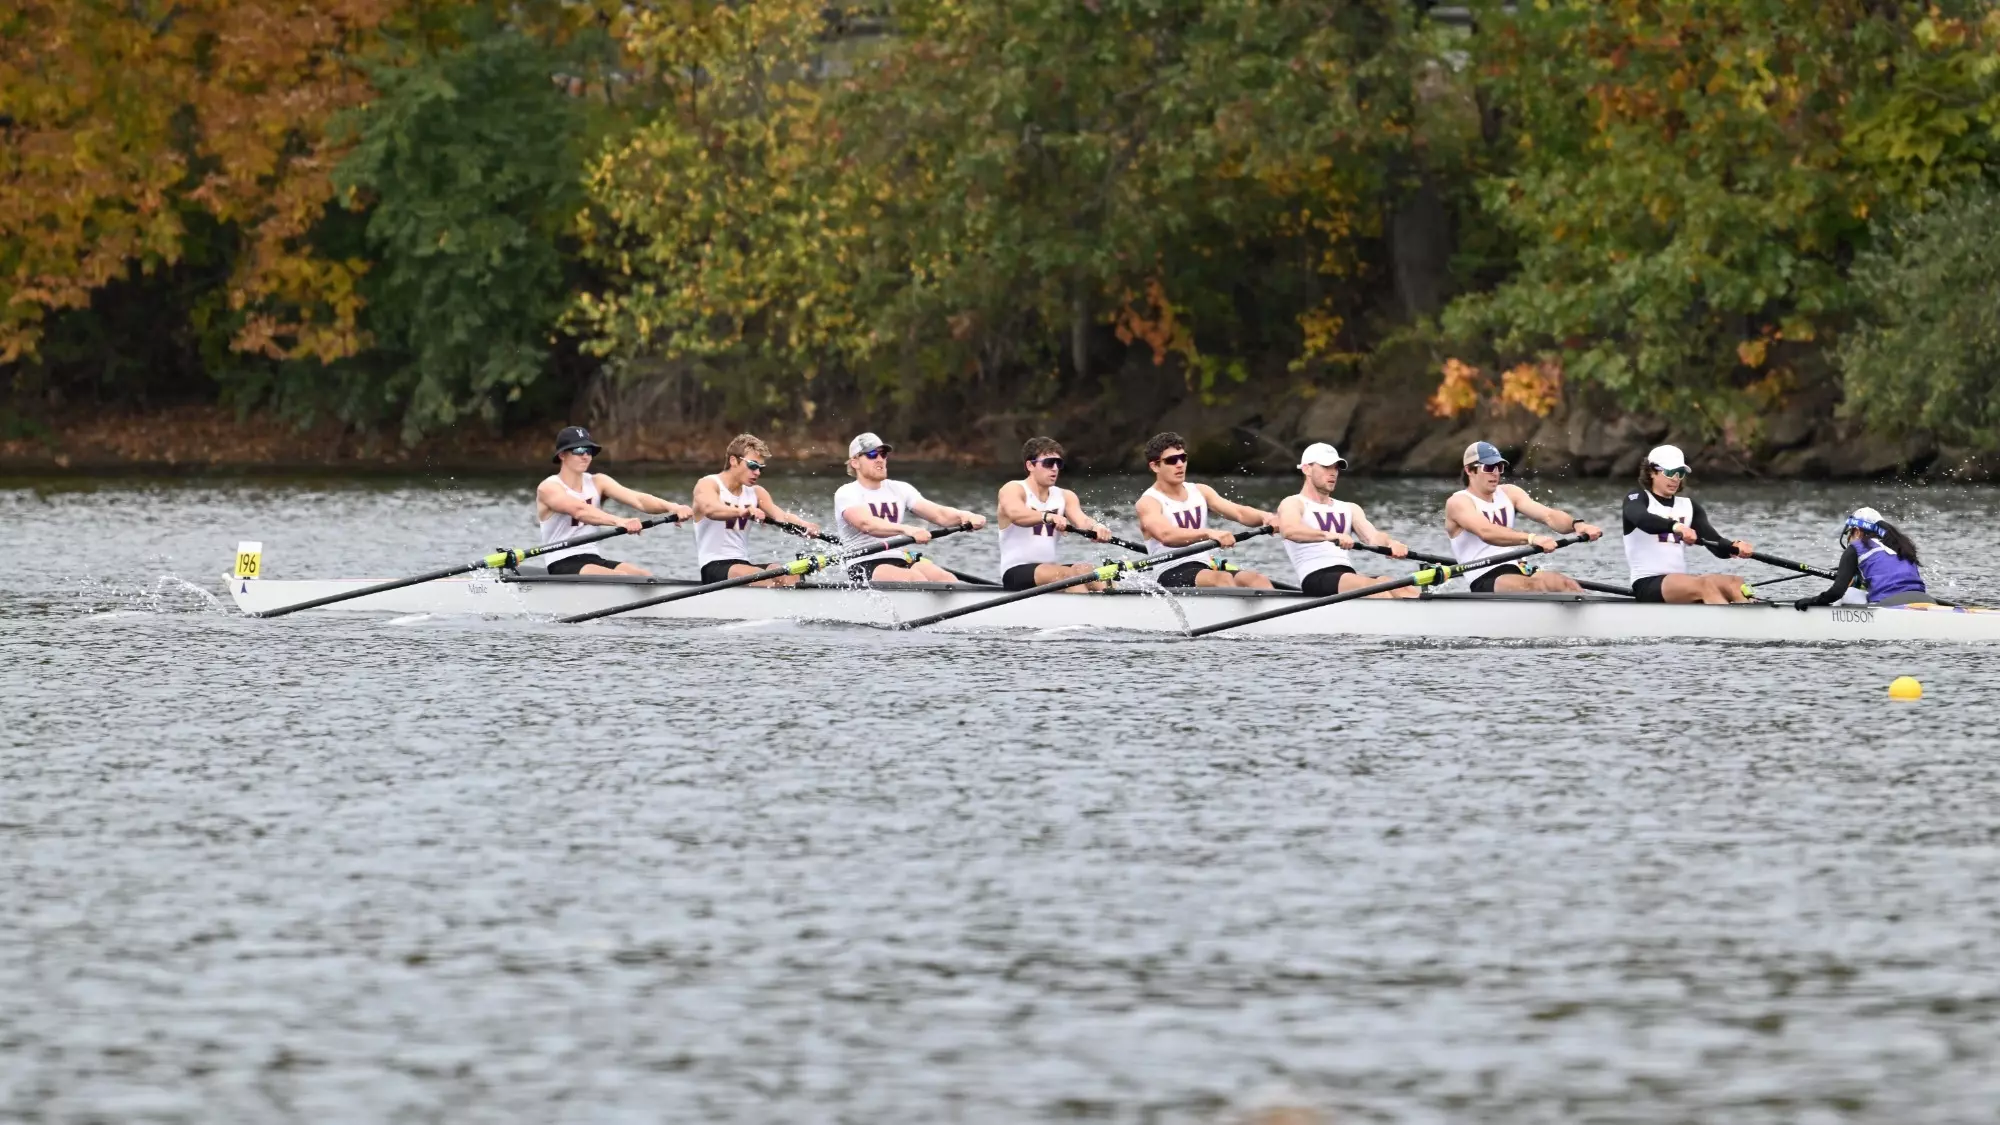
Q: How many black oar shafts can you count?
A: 8